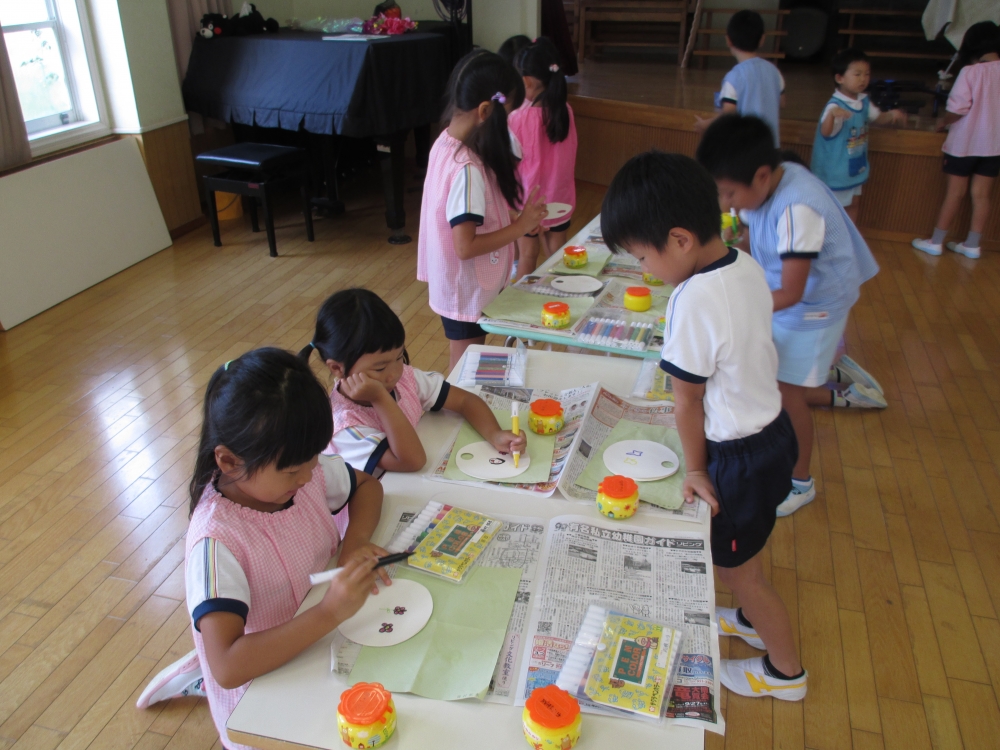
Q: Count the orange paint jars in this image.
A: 7